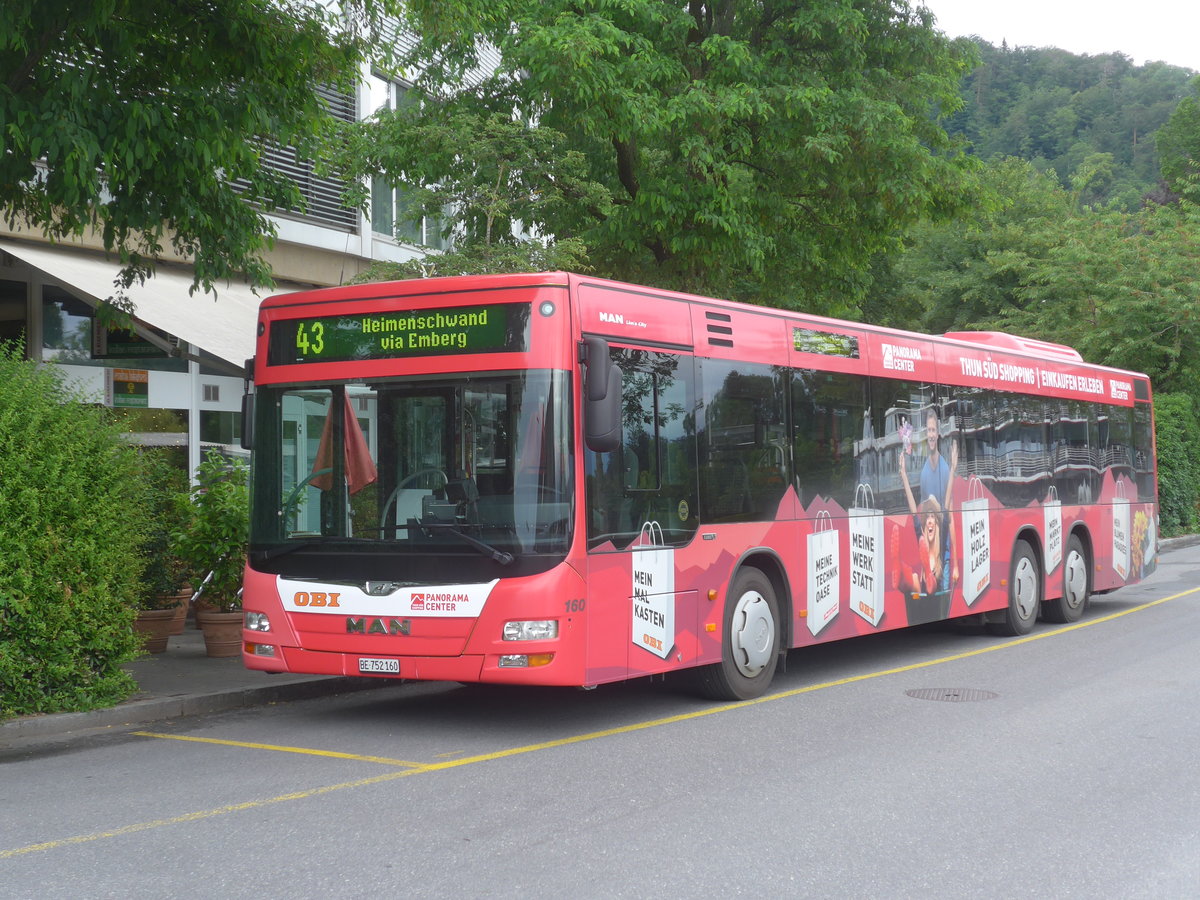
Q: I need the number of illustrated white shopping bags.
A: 6